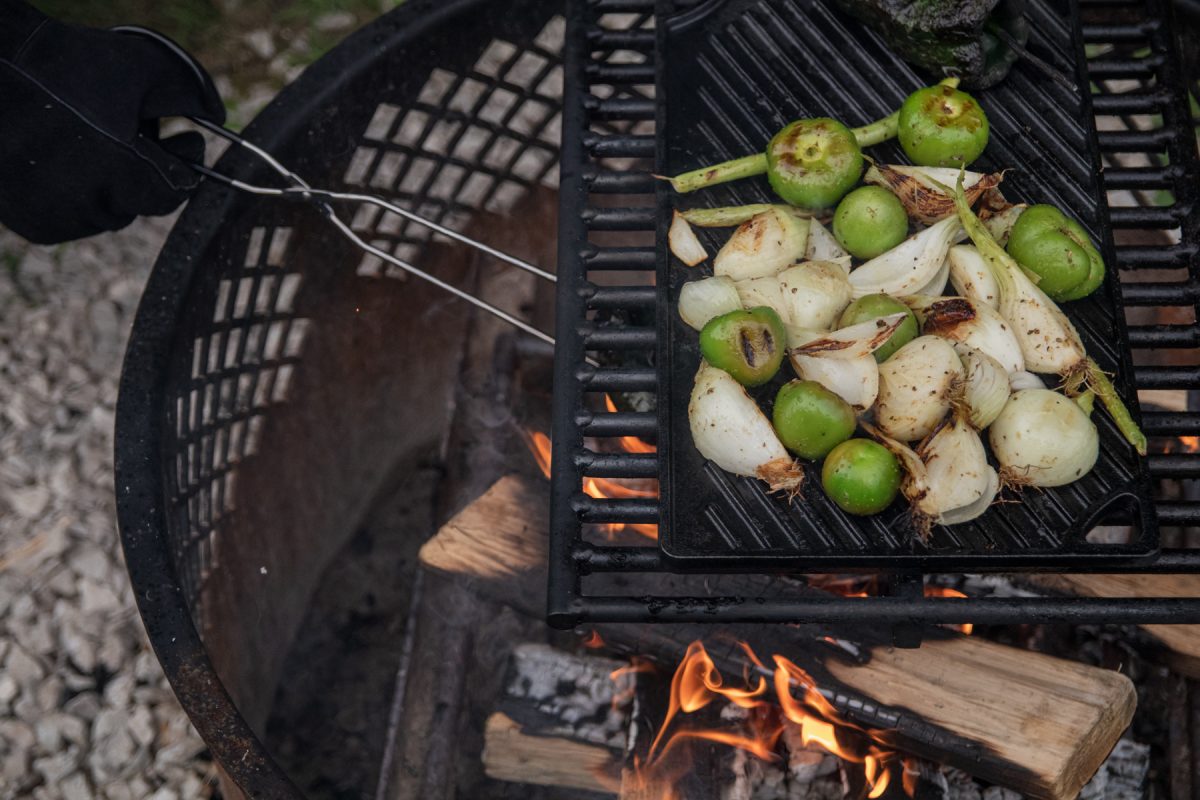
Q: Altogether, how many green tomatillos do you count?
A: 8